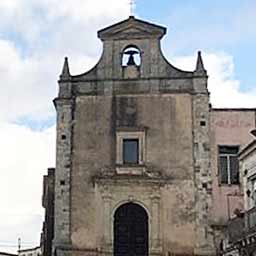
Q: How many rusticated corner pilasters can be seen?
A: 2